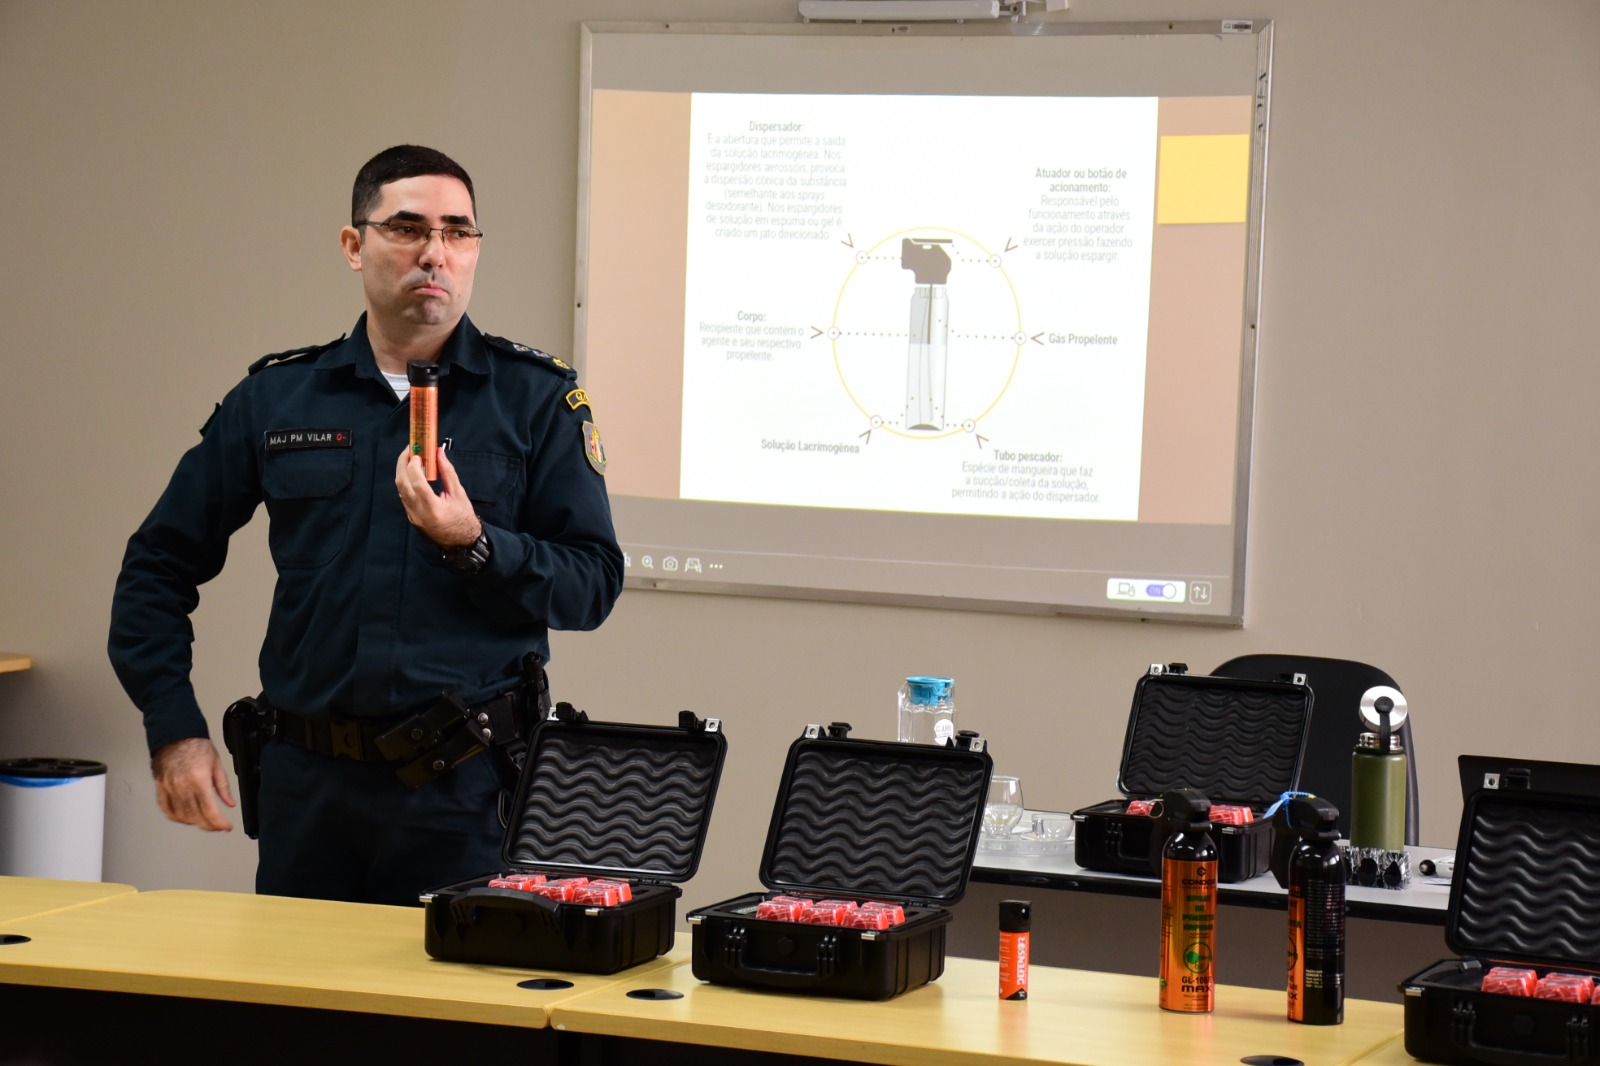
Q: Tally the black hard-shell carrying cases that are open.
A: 4